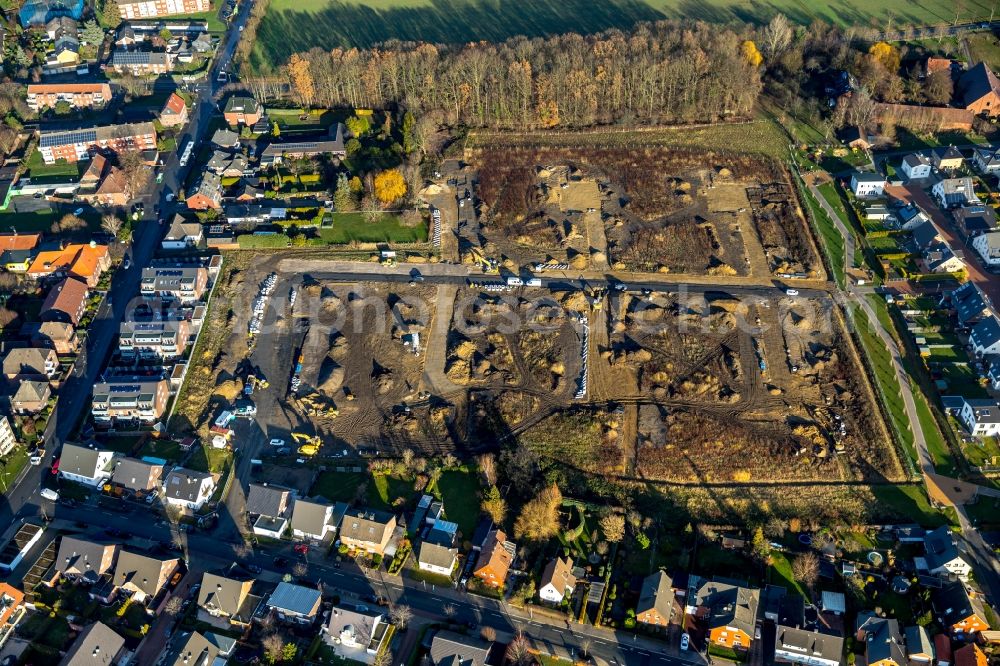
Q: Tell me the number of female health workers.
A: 0